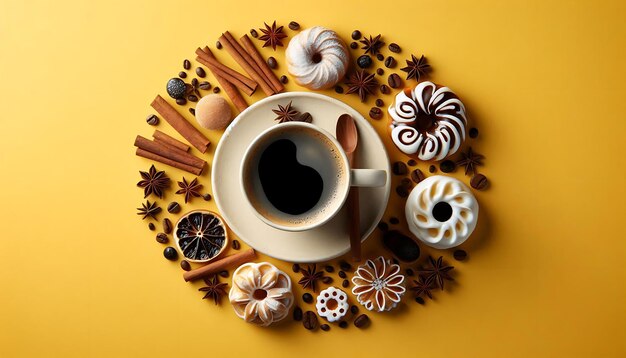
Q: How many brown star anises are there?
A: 13